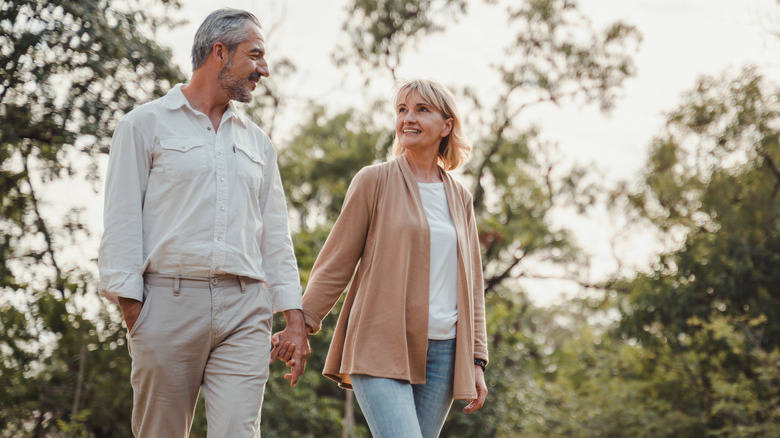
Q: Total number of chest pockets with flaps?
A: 2